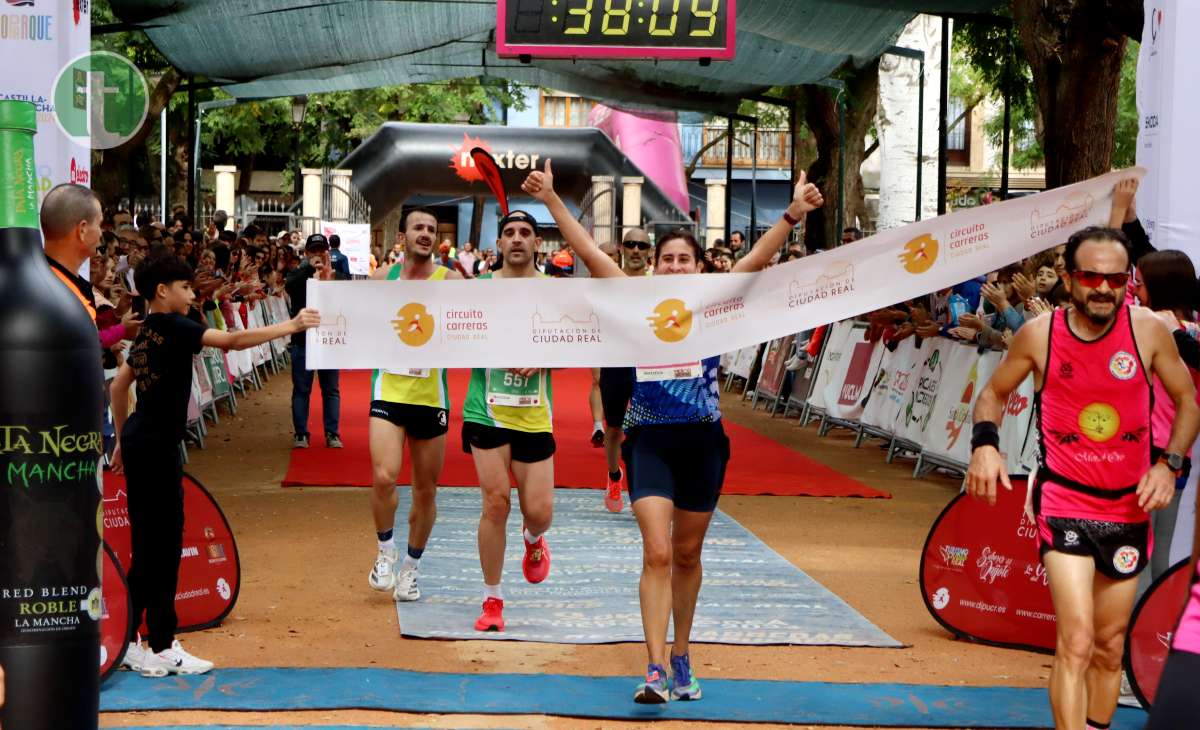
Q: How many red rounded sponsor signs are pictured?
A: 4